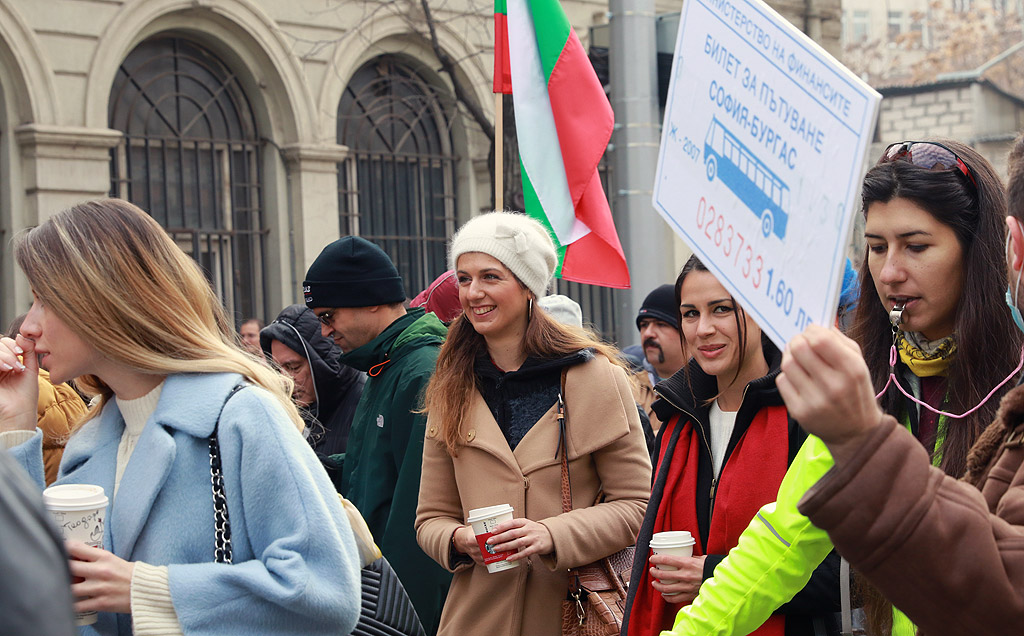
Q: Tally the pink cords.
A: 1